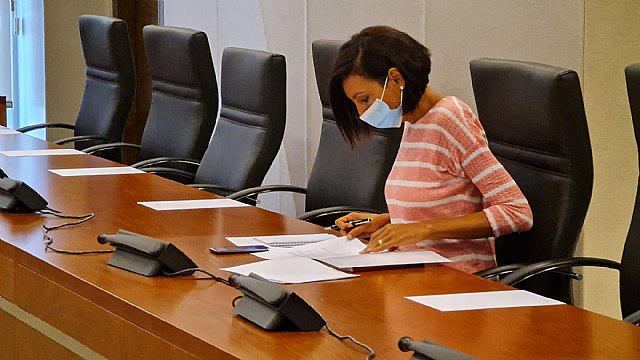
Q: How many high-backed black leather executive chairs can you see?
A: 6